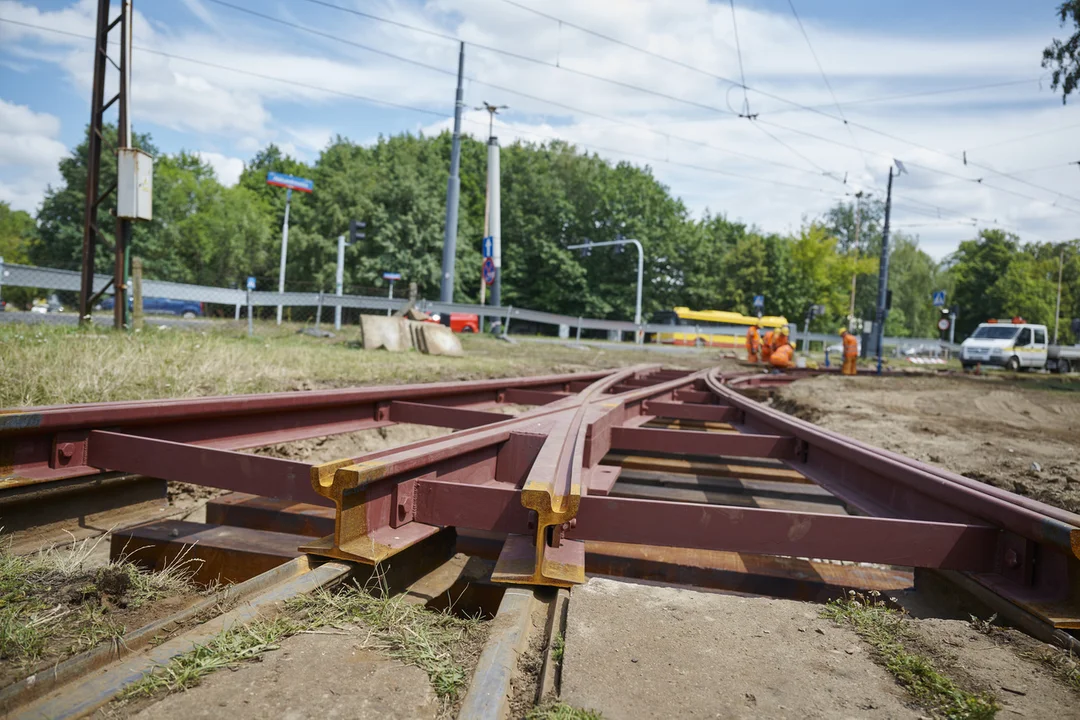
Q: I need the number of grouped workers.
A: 4